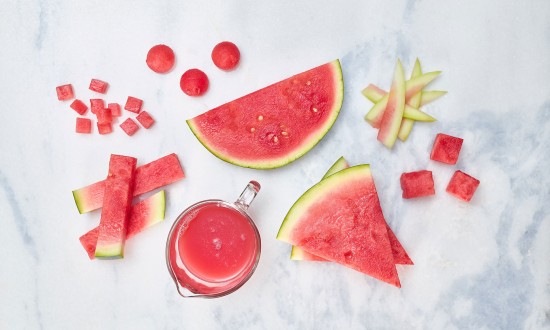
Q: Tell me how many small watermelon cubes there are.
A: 11